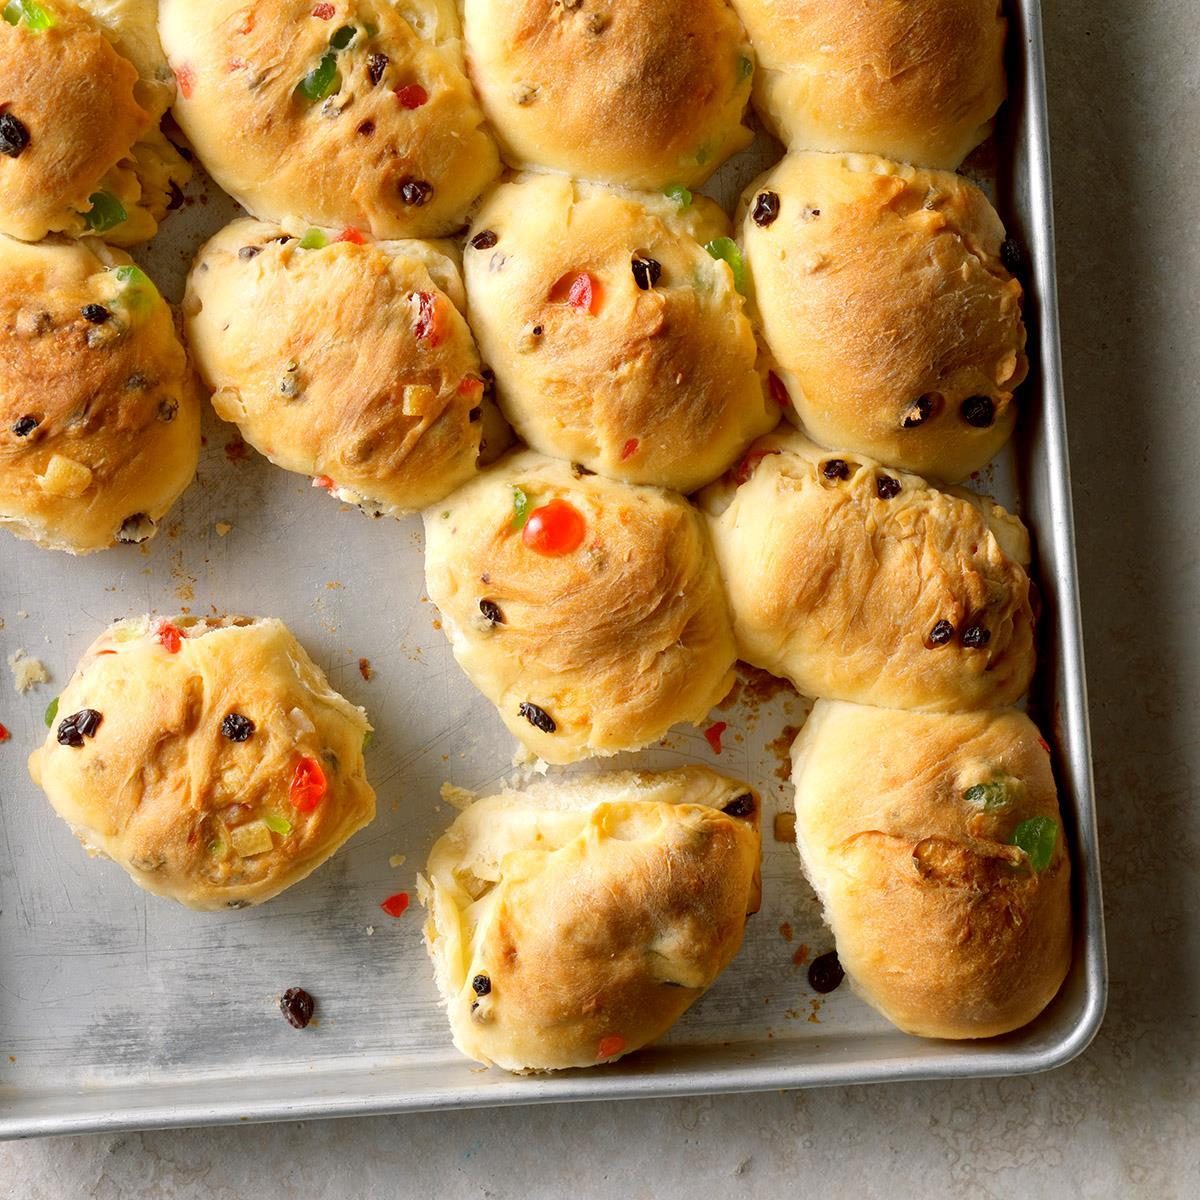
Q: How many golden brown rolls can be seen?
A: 13